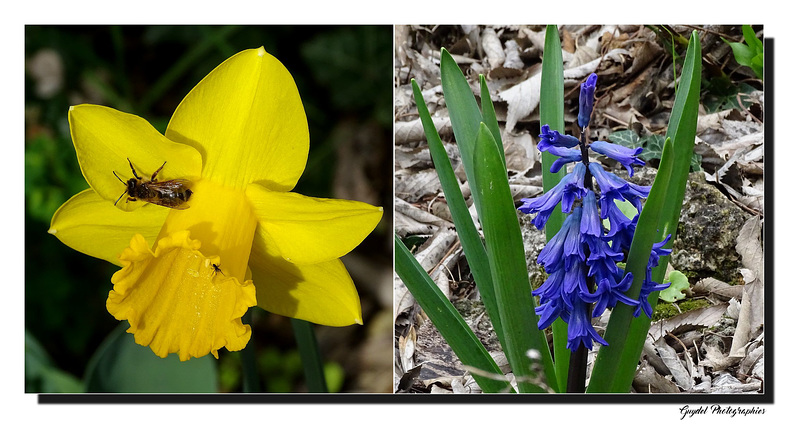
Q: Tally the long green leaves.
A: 8